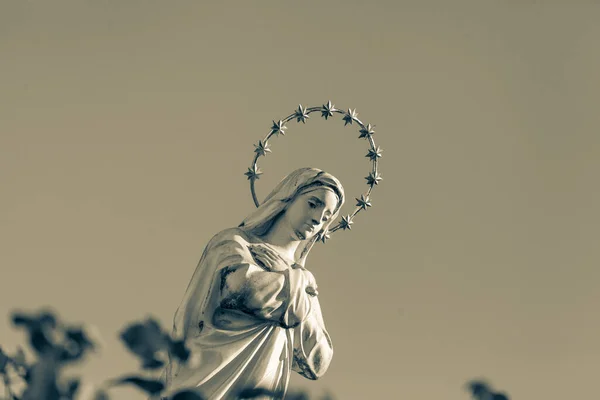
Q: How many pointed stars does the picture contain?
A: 12